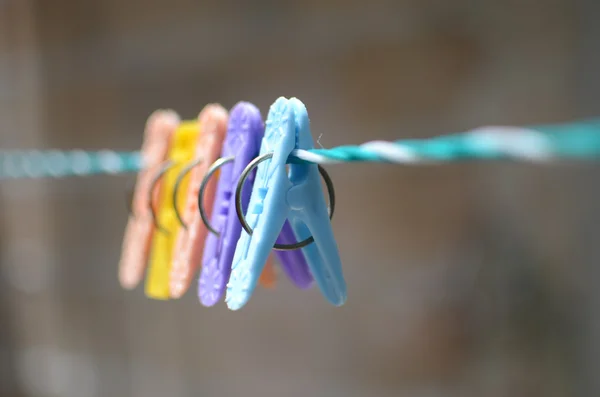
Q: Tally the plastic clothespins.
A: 5